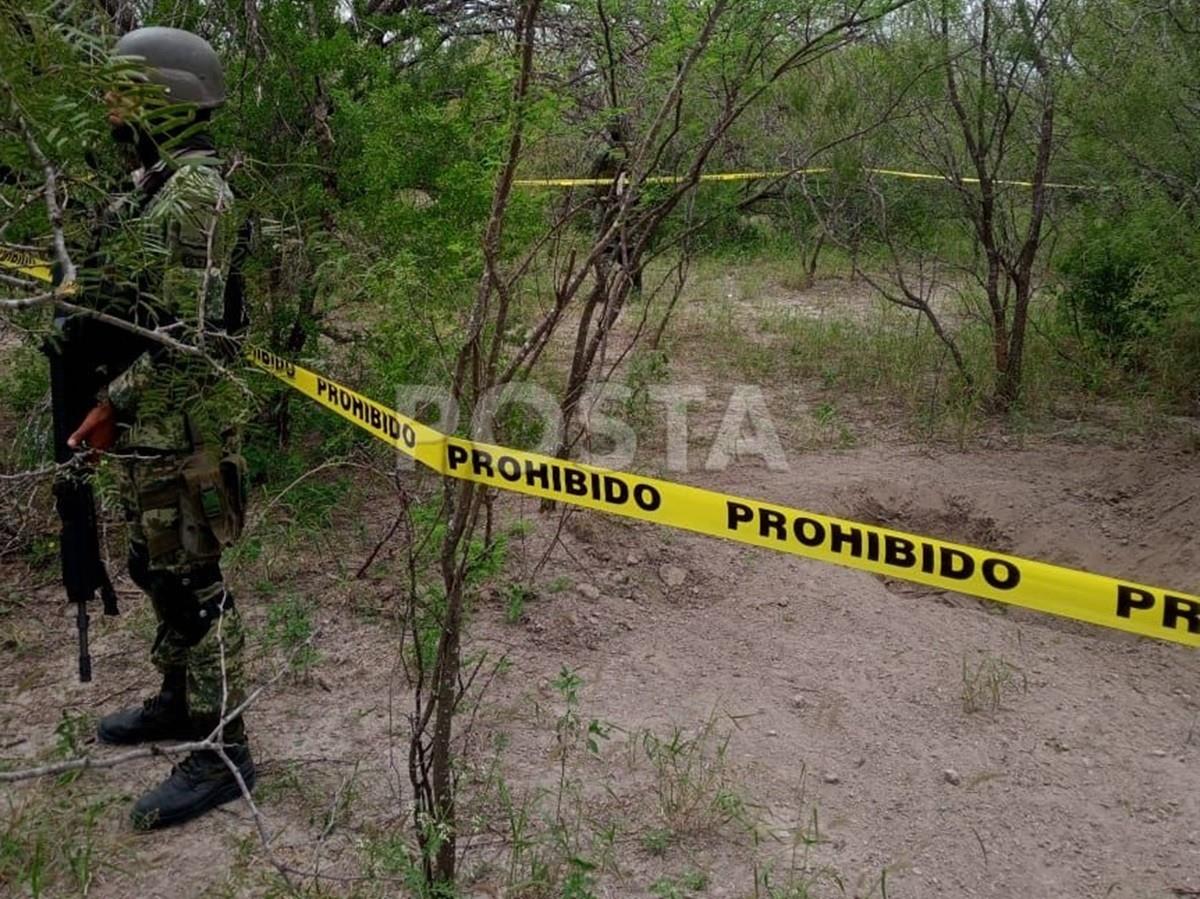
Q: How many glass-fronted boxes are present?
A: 0